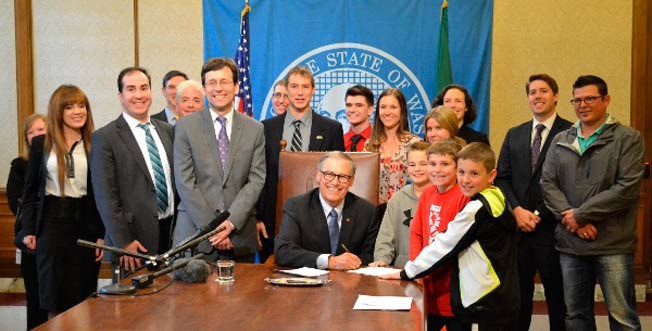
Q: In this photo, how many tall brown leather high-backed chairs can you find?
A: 1